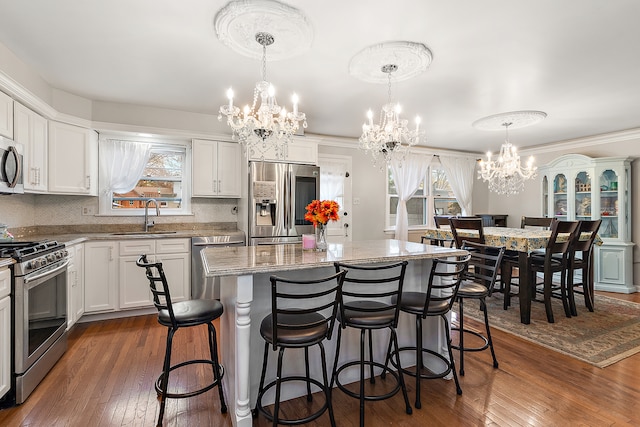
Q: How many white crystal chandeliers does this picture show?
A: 3